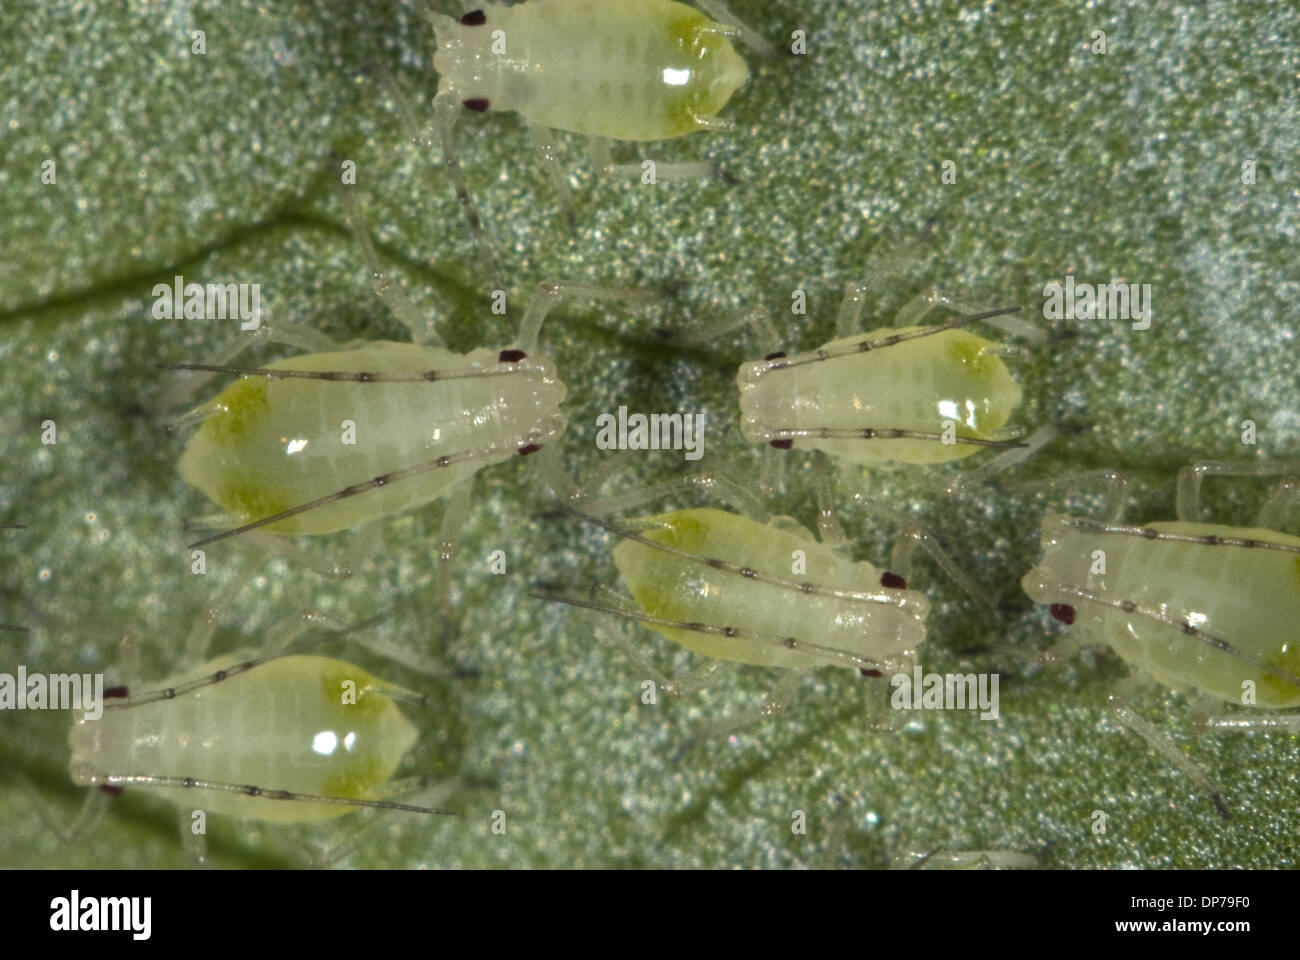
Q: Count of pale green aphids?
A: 6